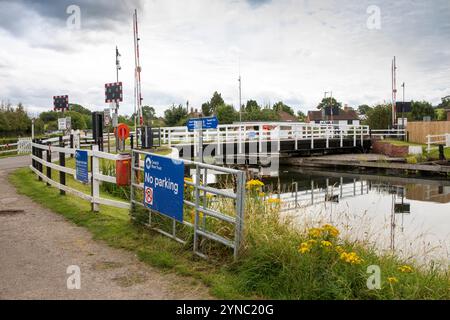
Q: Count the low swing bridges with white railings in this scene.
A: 1